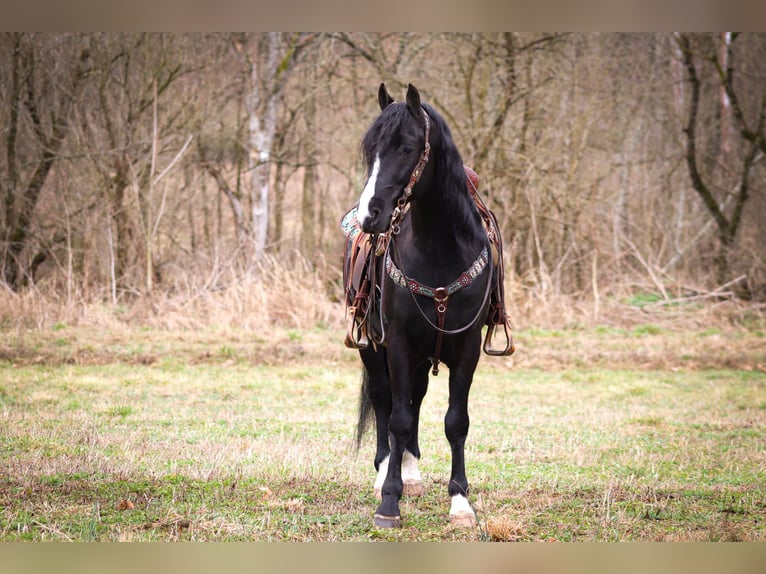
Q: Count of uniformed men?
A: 0